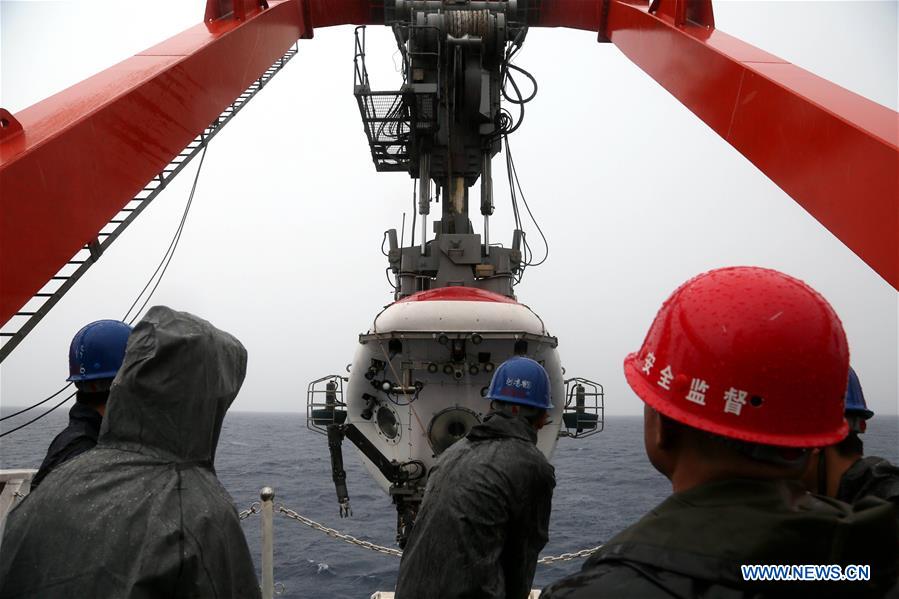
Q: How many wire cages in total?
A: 2